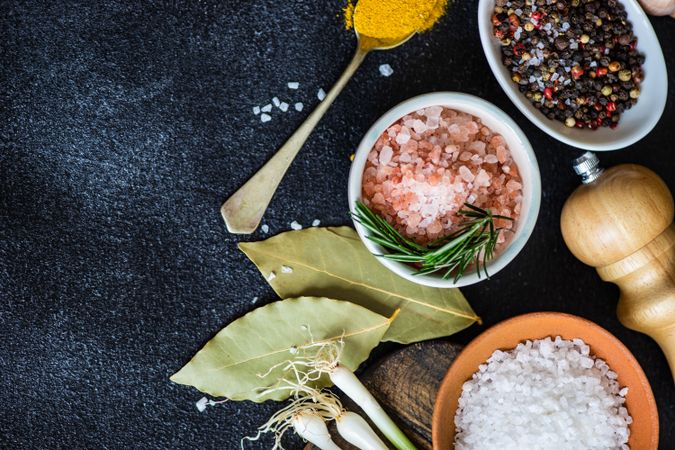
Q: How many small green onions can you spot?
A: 3